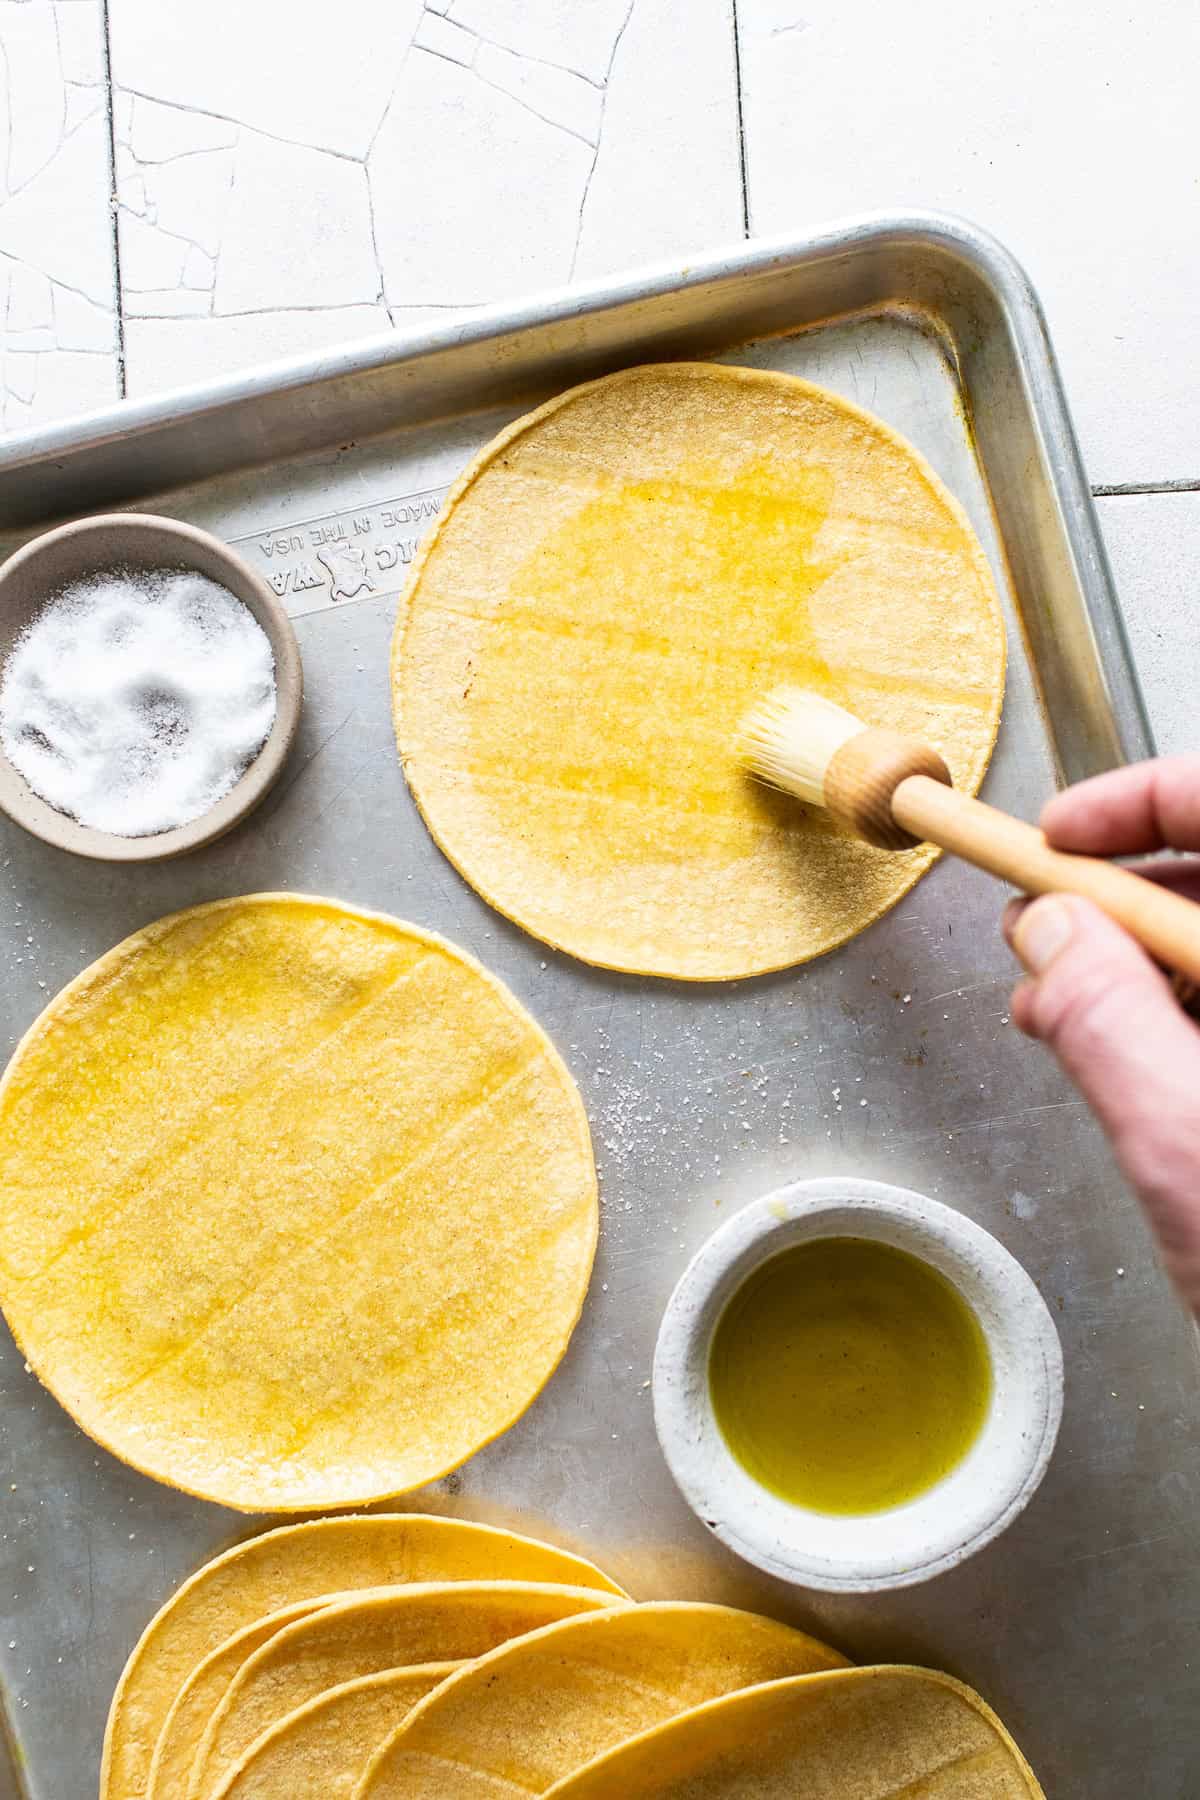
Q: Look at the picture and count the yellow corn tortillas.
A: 8